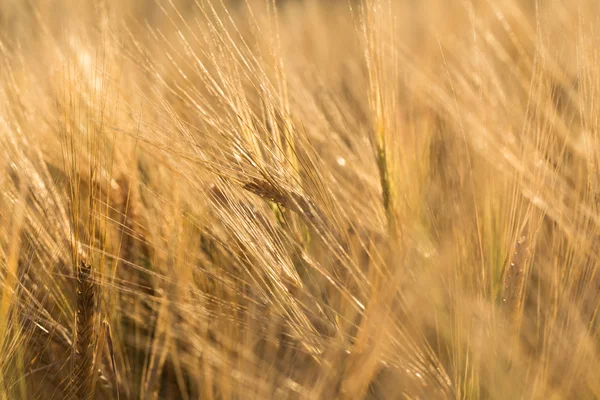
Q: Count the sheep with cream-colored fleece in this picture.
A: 0